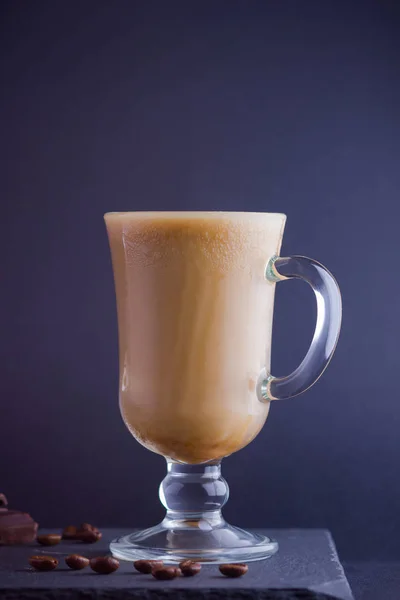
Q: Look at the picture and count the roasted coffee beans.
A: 11